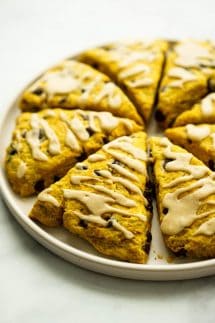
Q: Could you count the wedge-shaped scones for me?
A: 8